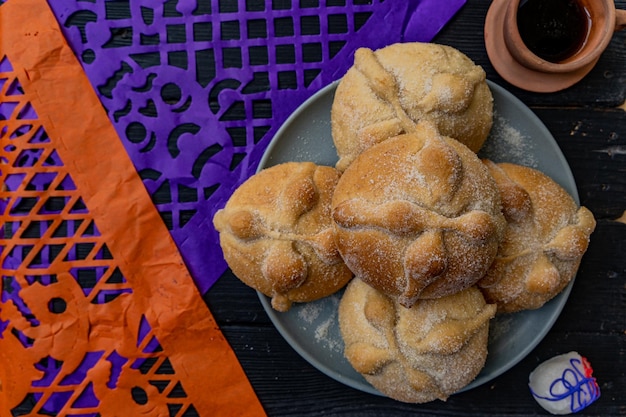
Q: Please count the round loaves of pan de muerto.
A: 5